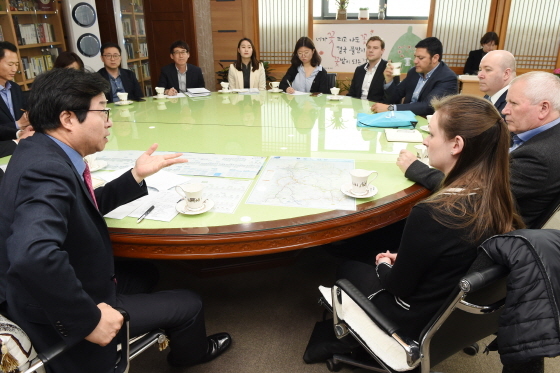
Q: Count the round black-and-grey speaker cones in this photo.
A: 2